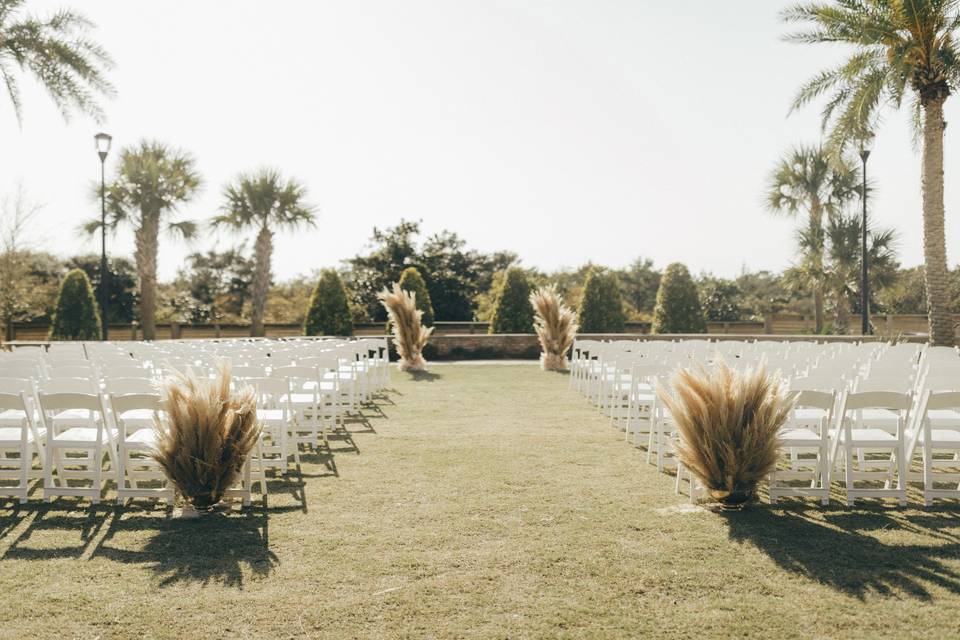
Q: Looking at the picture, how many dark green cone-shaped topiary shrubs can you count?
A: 6